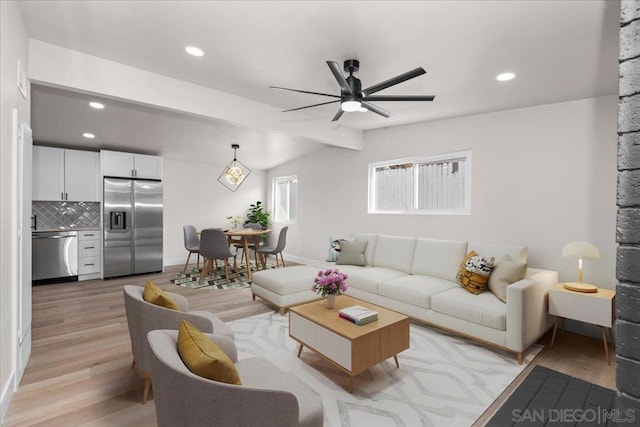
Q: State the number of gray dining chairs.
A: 4